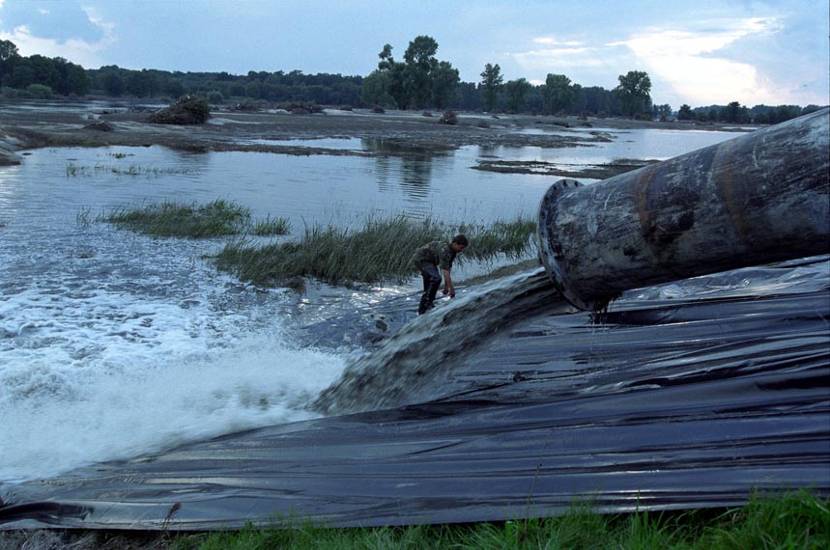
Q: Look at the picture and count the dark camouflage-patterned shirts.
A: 1